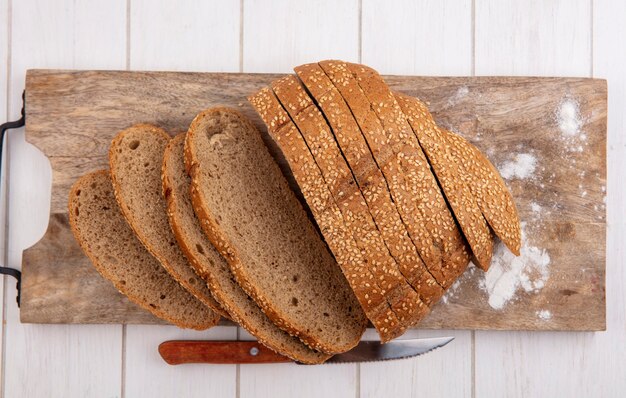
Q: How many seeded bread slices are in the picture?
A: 11